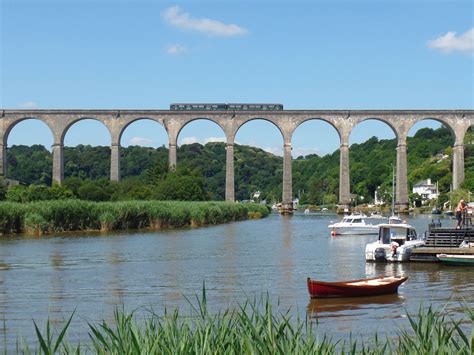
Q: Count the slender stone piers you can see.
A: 9